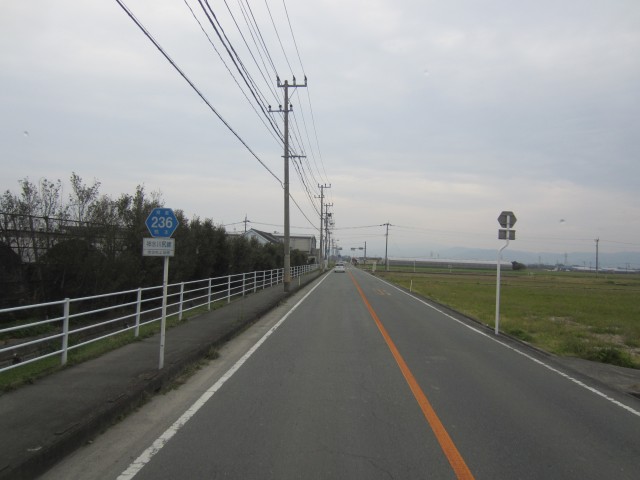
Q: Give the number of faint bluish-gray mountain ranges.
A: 1